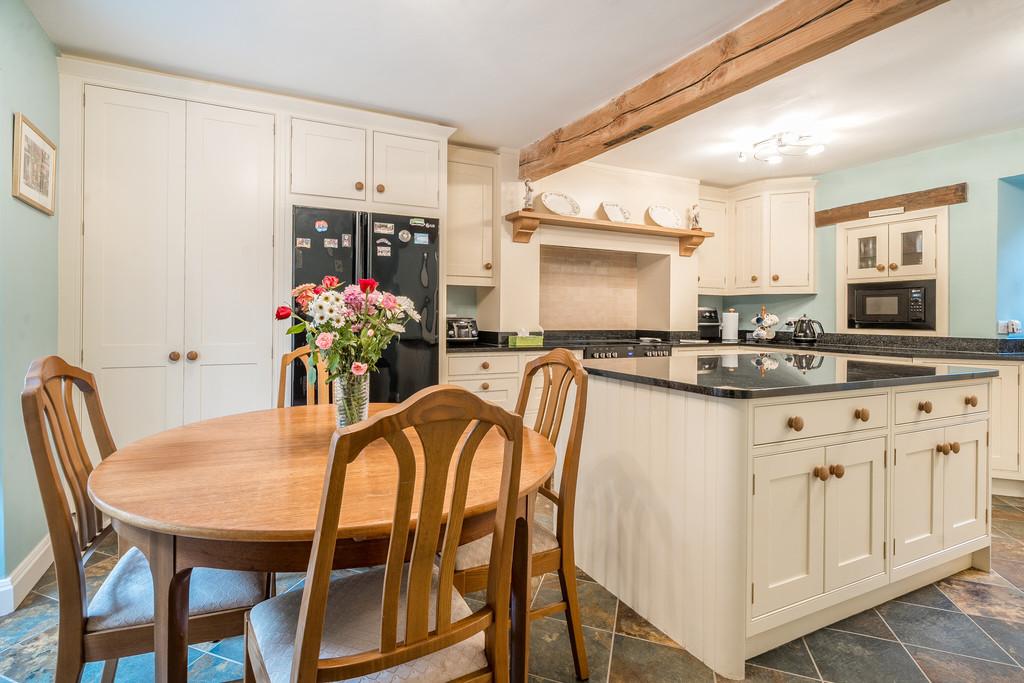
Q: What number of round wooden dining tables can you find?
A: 1